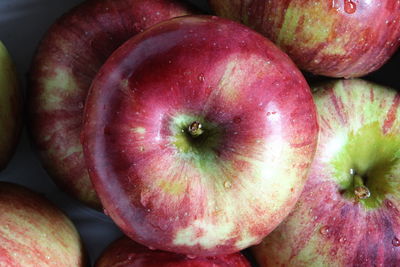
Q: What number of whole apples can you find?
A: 1